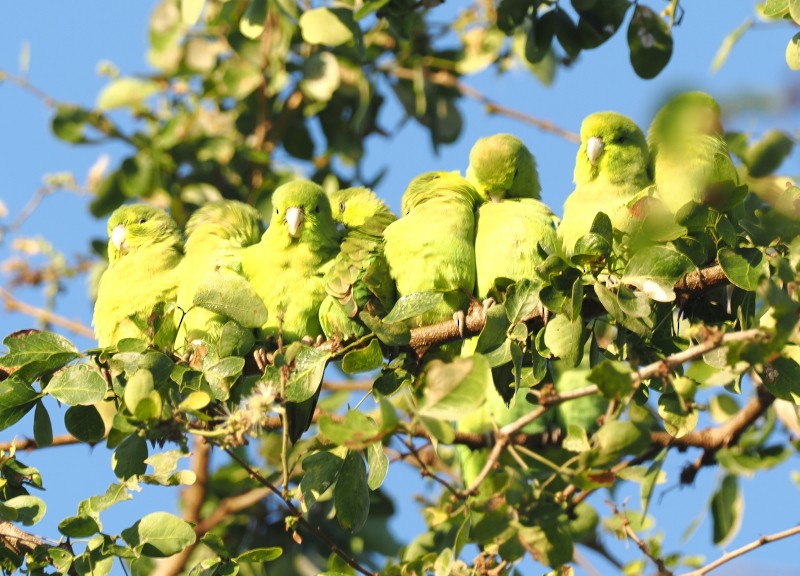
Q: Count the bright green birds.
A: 8